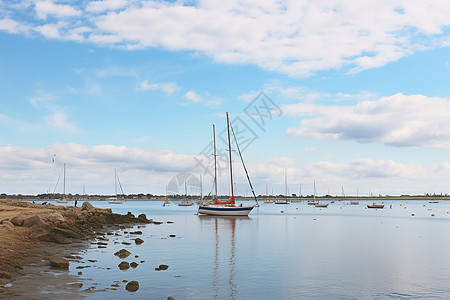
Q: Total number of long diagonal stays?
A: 1